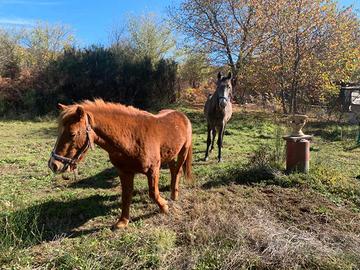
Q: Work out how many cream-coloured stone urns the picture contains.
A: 1